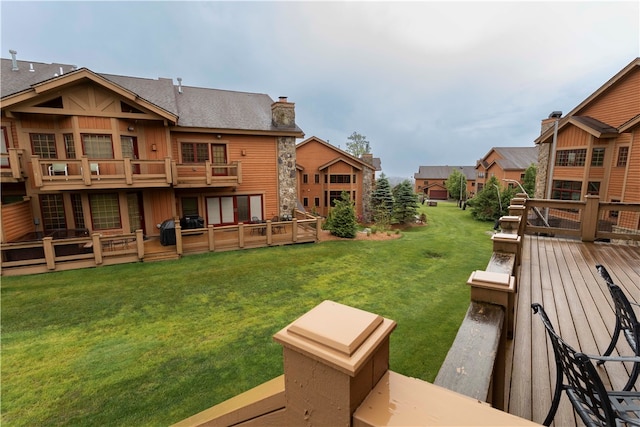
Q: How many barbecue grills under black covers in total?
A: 2